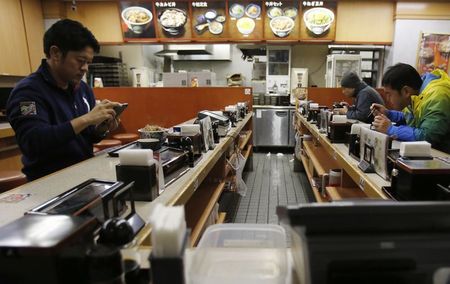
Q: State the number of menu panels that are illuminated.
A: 6